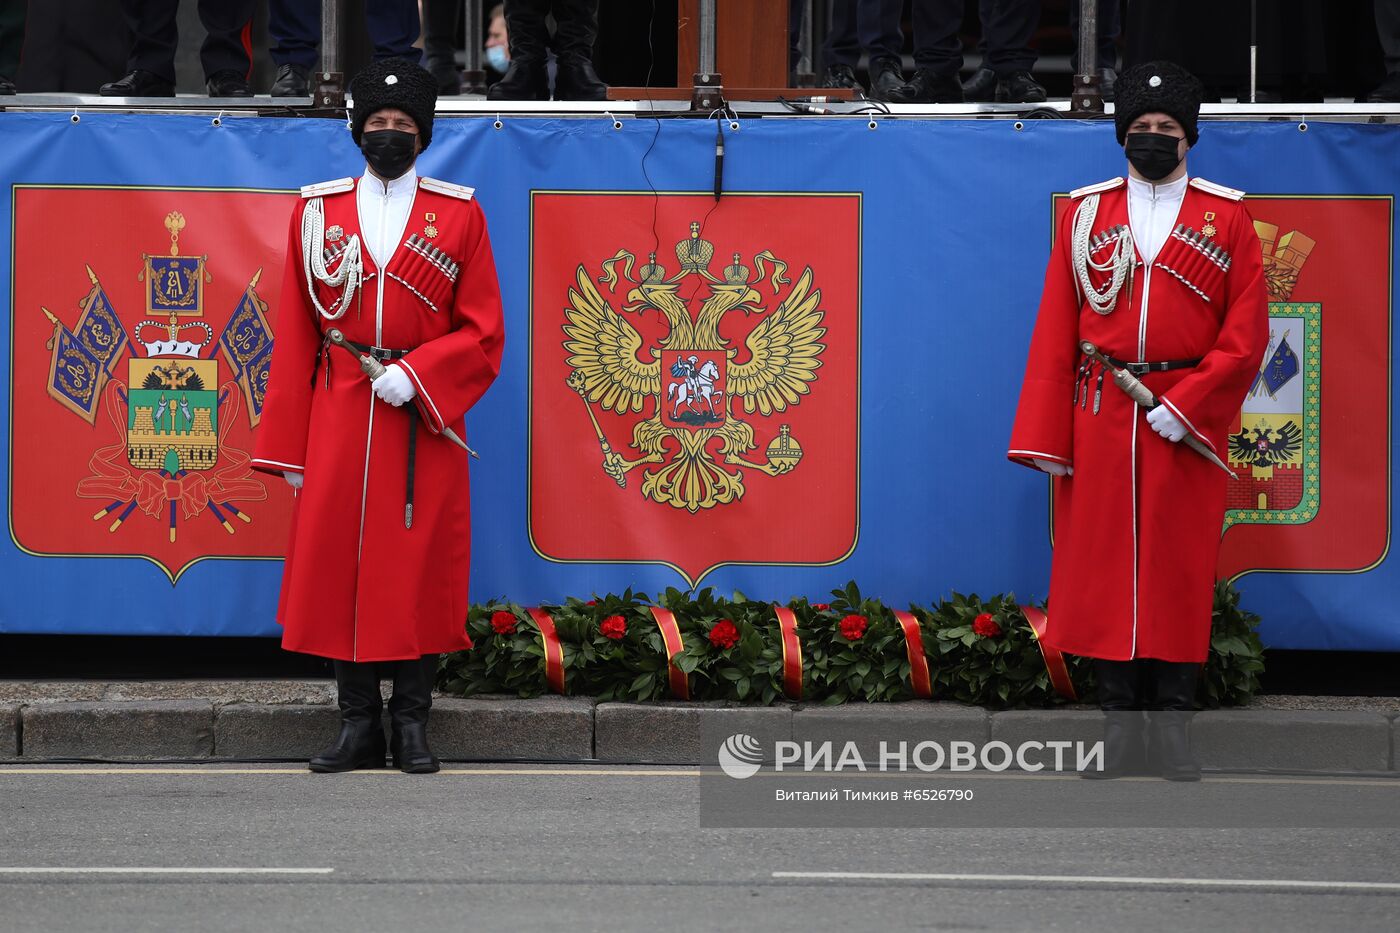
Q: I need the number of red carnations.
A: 5